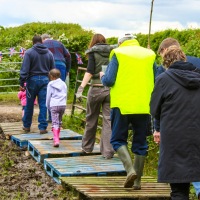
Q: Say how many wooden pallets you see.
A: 5